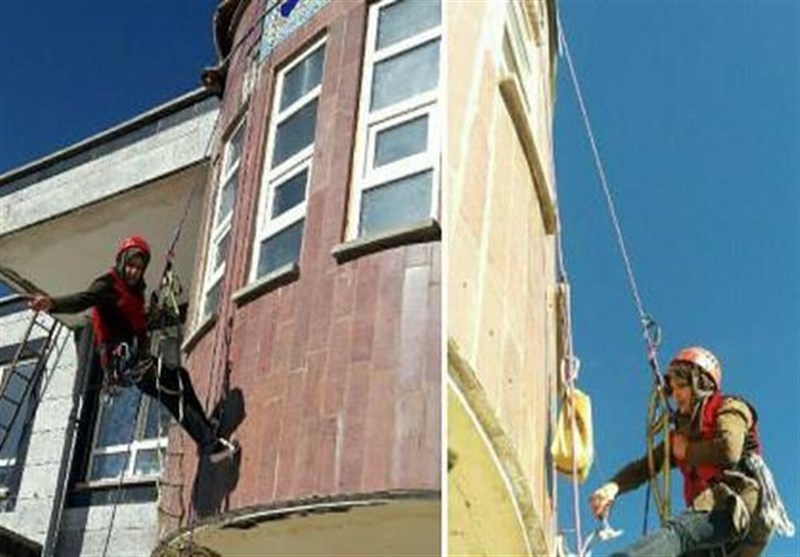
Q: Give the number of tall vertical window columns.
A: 3